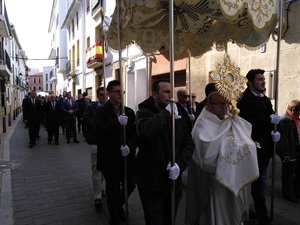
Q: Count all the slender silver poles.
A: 5